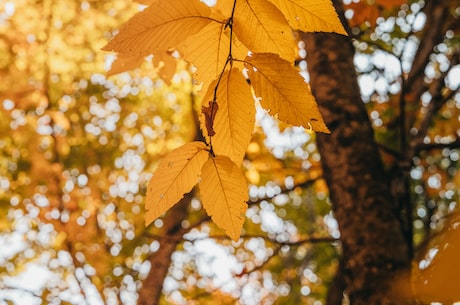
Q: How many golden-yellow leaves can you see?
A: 8